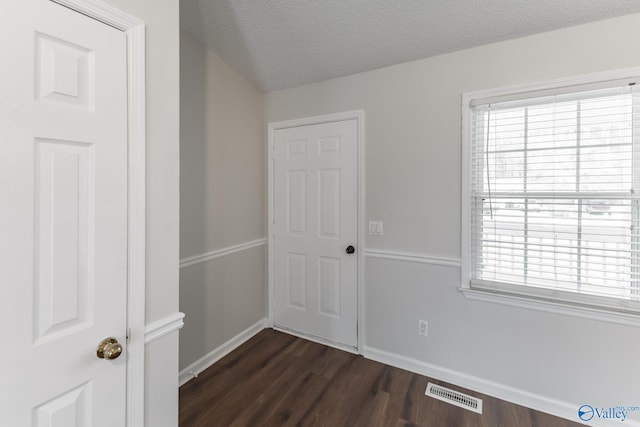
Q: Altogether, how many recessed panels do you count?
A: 9